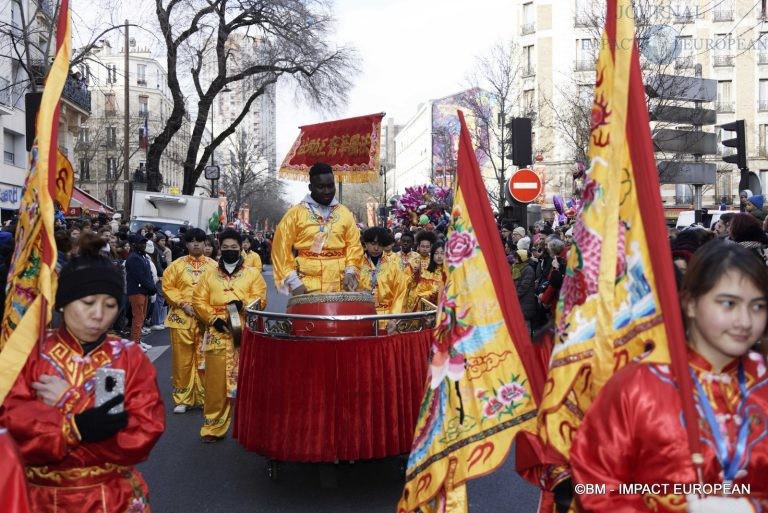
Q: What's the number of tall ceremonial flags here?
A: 3